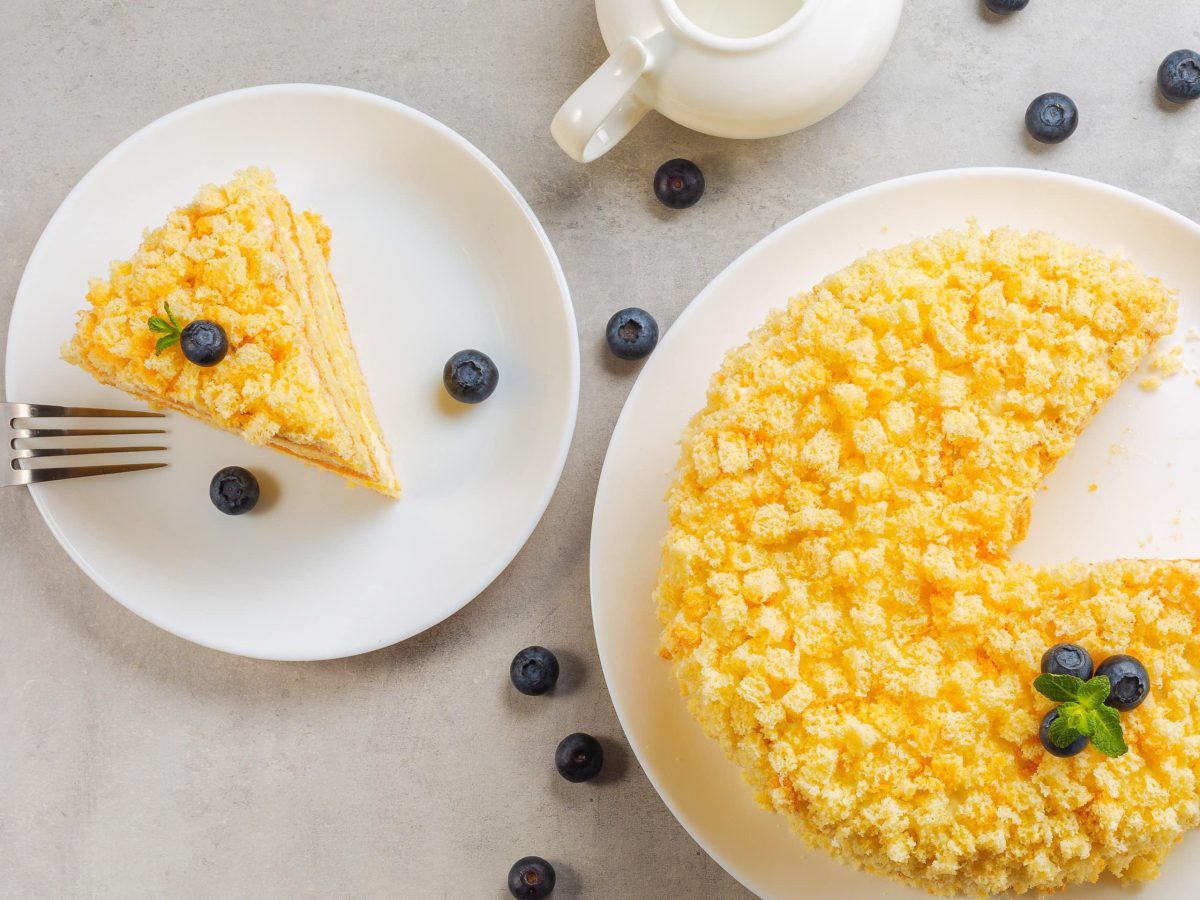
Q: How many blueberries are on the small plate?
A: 3